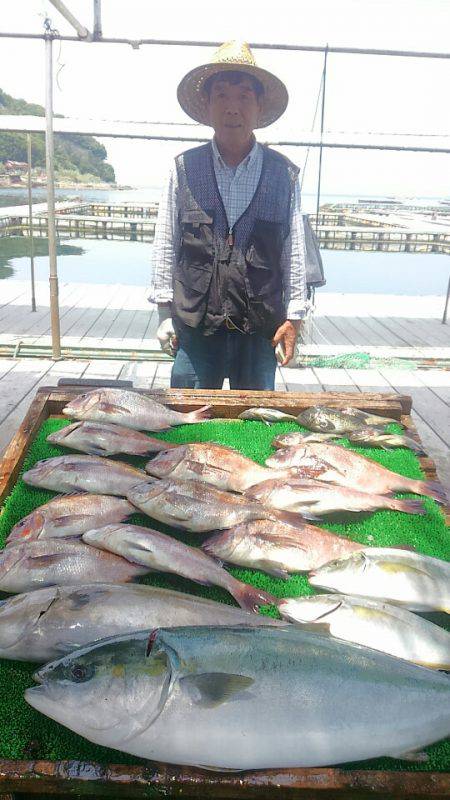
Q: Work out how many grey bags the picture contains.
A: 1